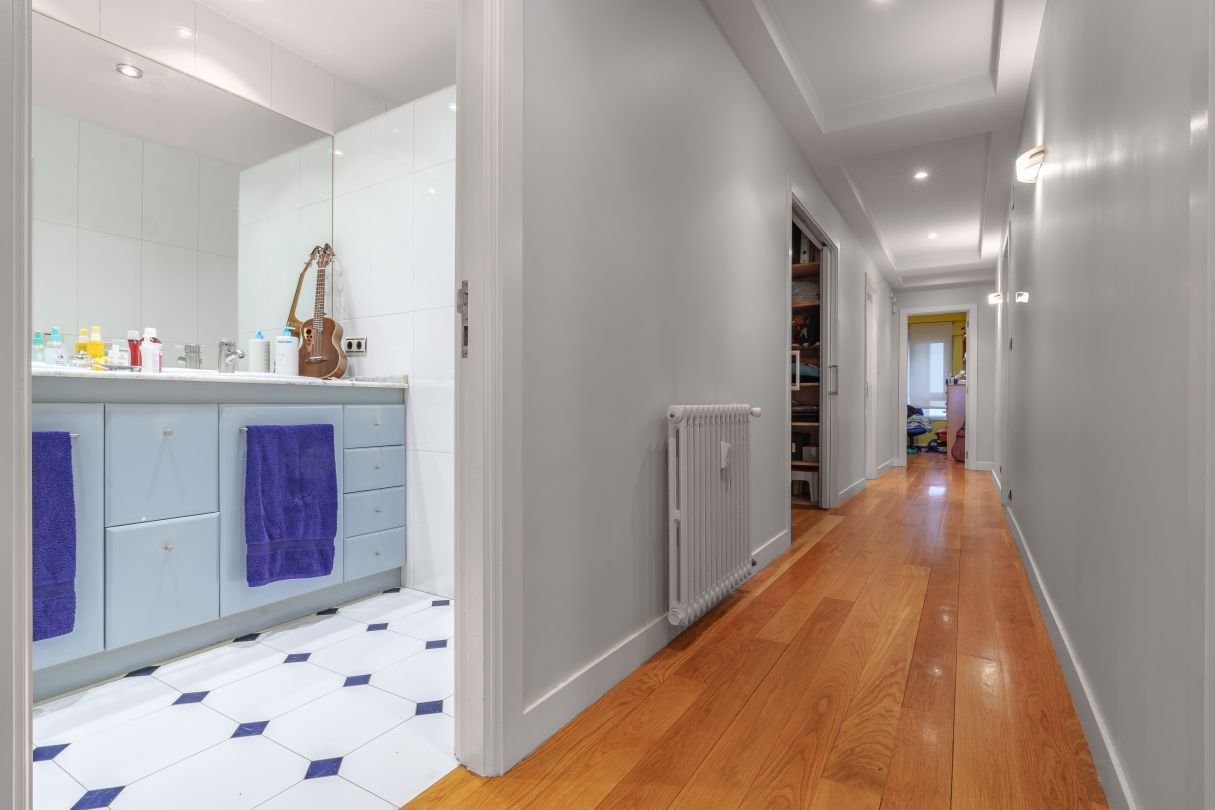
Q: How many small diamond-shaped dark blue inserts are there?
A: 15